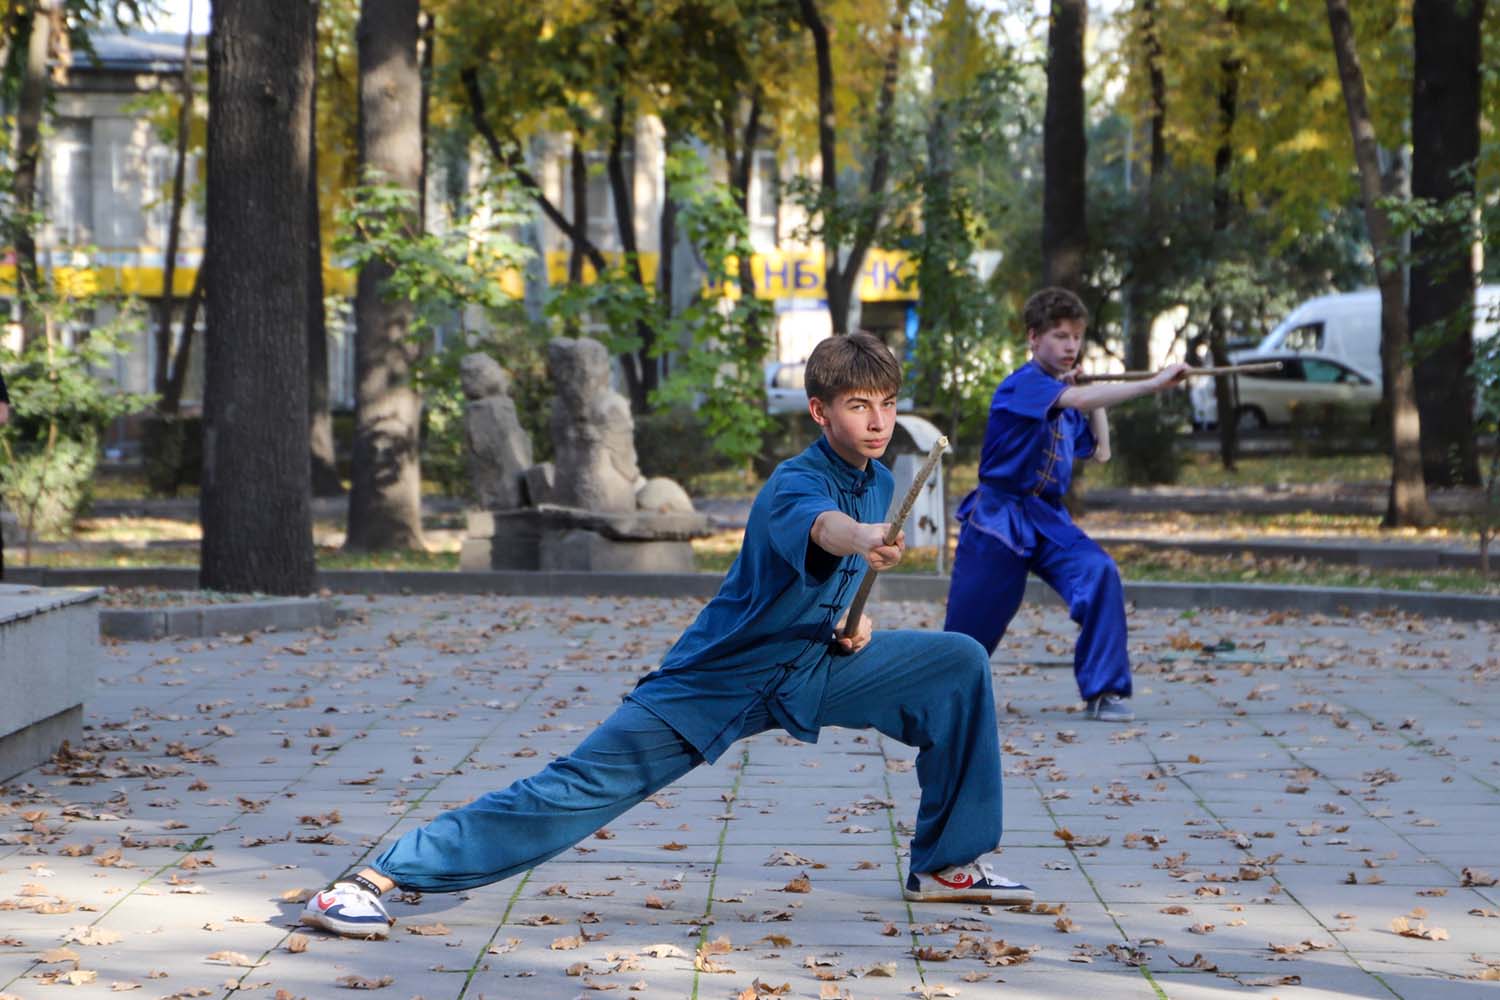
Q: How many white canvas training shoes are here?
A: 2